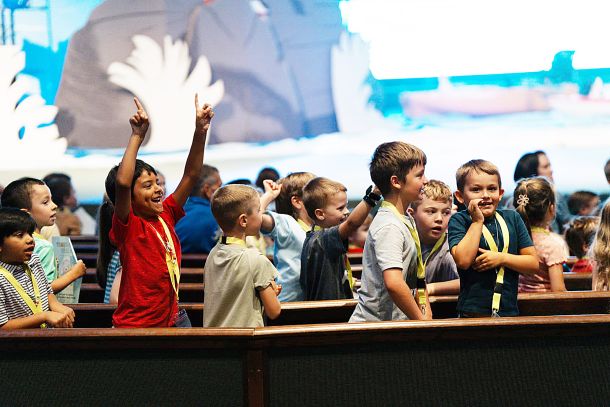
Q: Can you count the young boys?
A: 9